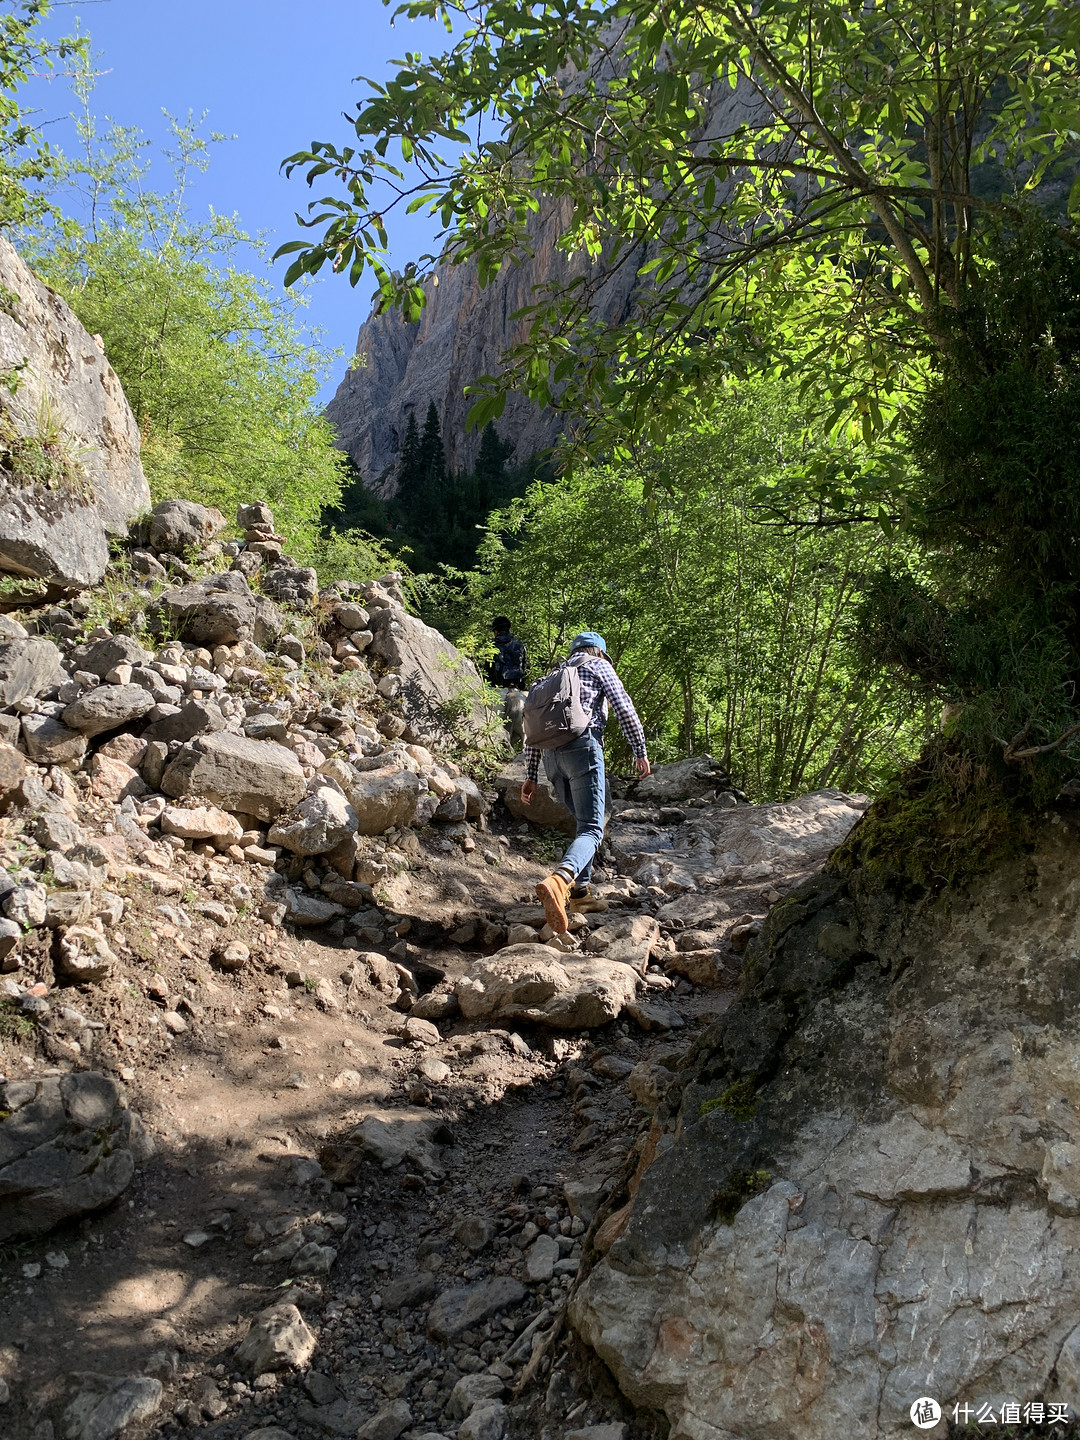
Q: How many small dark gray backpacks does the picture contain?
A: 1